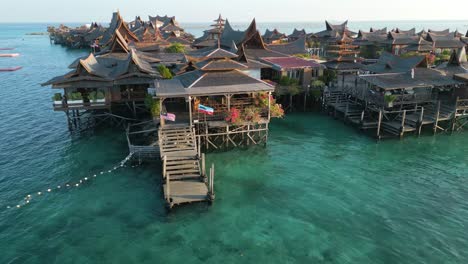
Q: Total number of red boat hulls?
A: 3